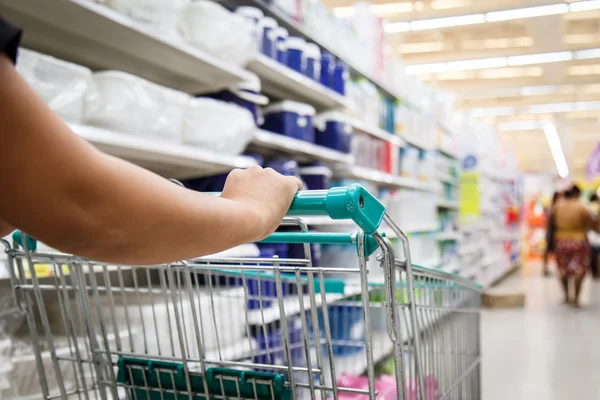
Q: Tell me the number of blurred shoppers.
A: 3